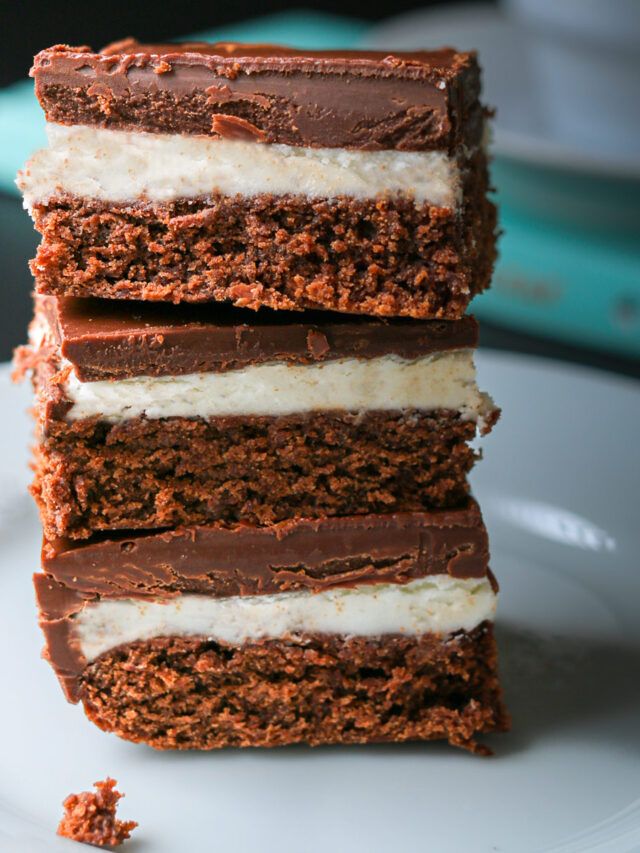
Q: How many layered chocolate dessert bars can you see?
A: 3